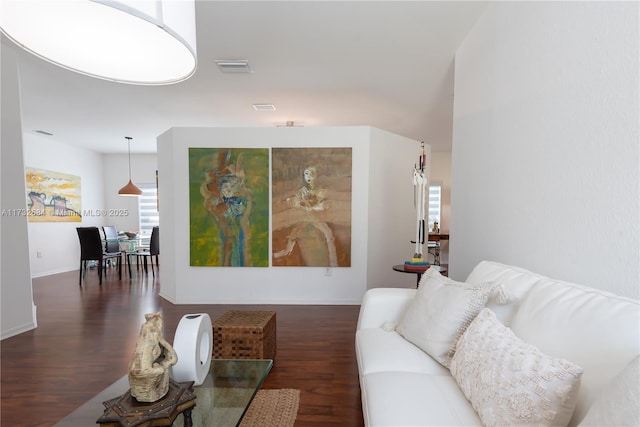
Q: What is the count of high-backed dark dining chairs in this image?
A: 3